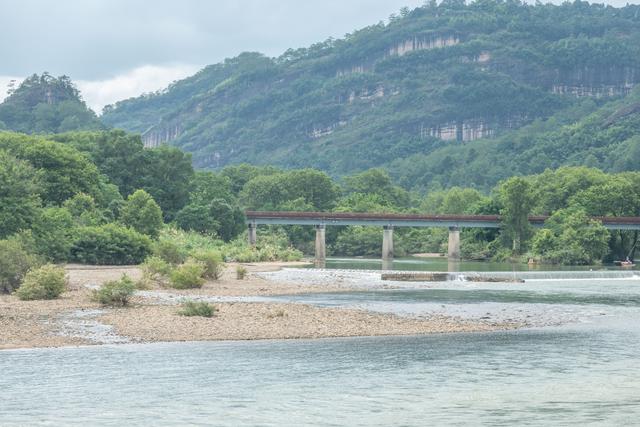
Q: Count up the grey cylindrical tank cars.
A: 0